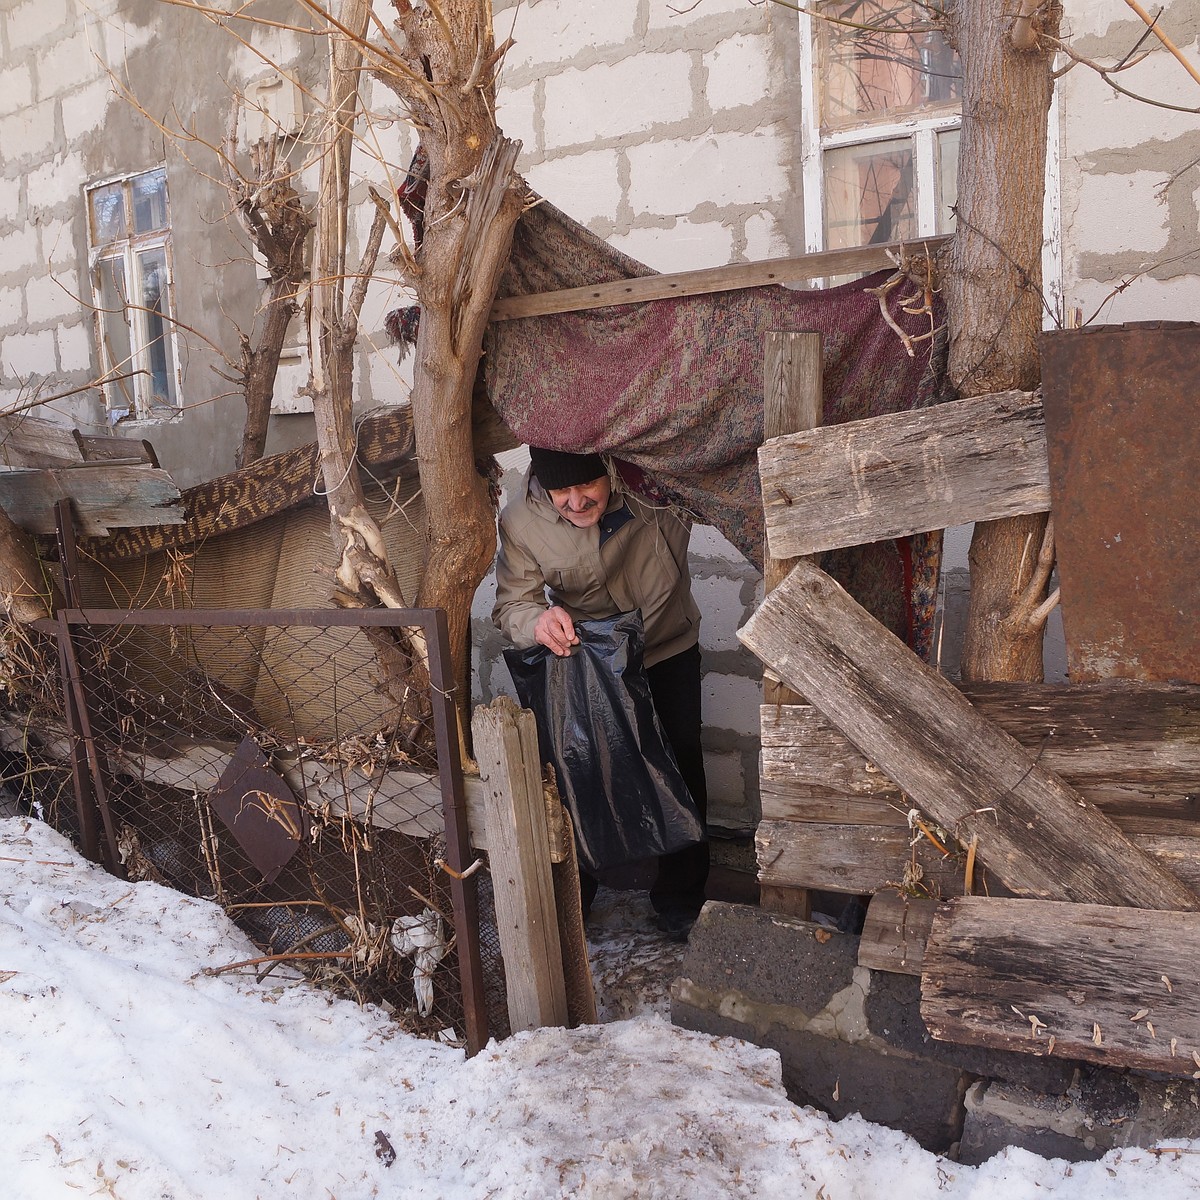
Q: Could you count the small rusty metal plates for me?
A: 1